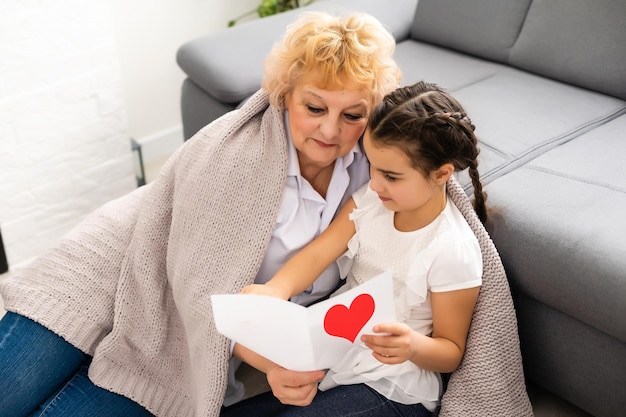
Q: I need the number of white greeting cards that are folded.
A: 1